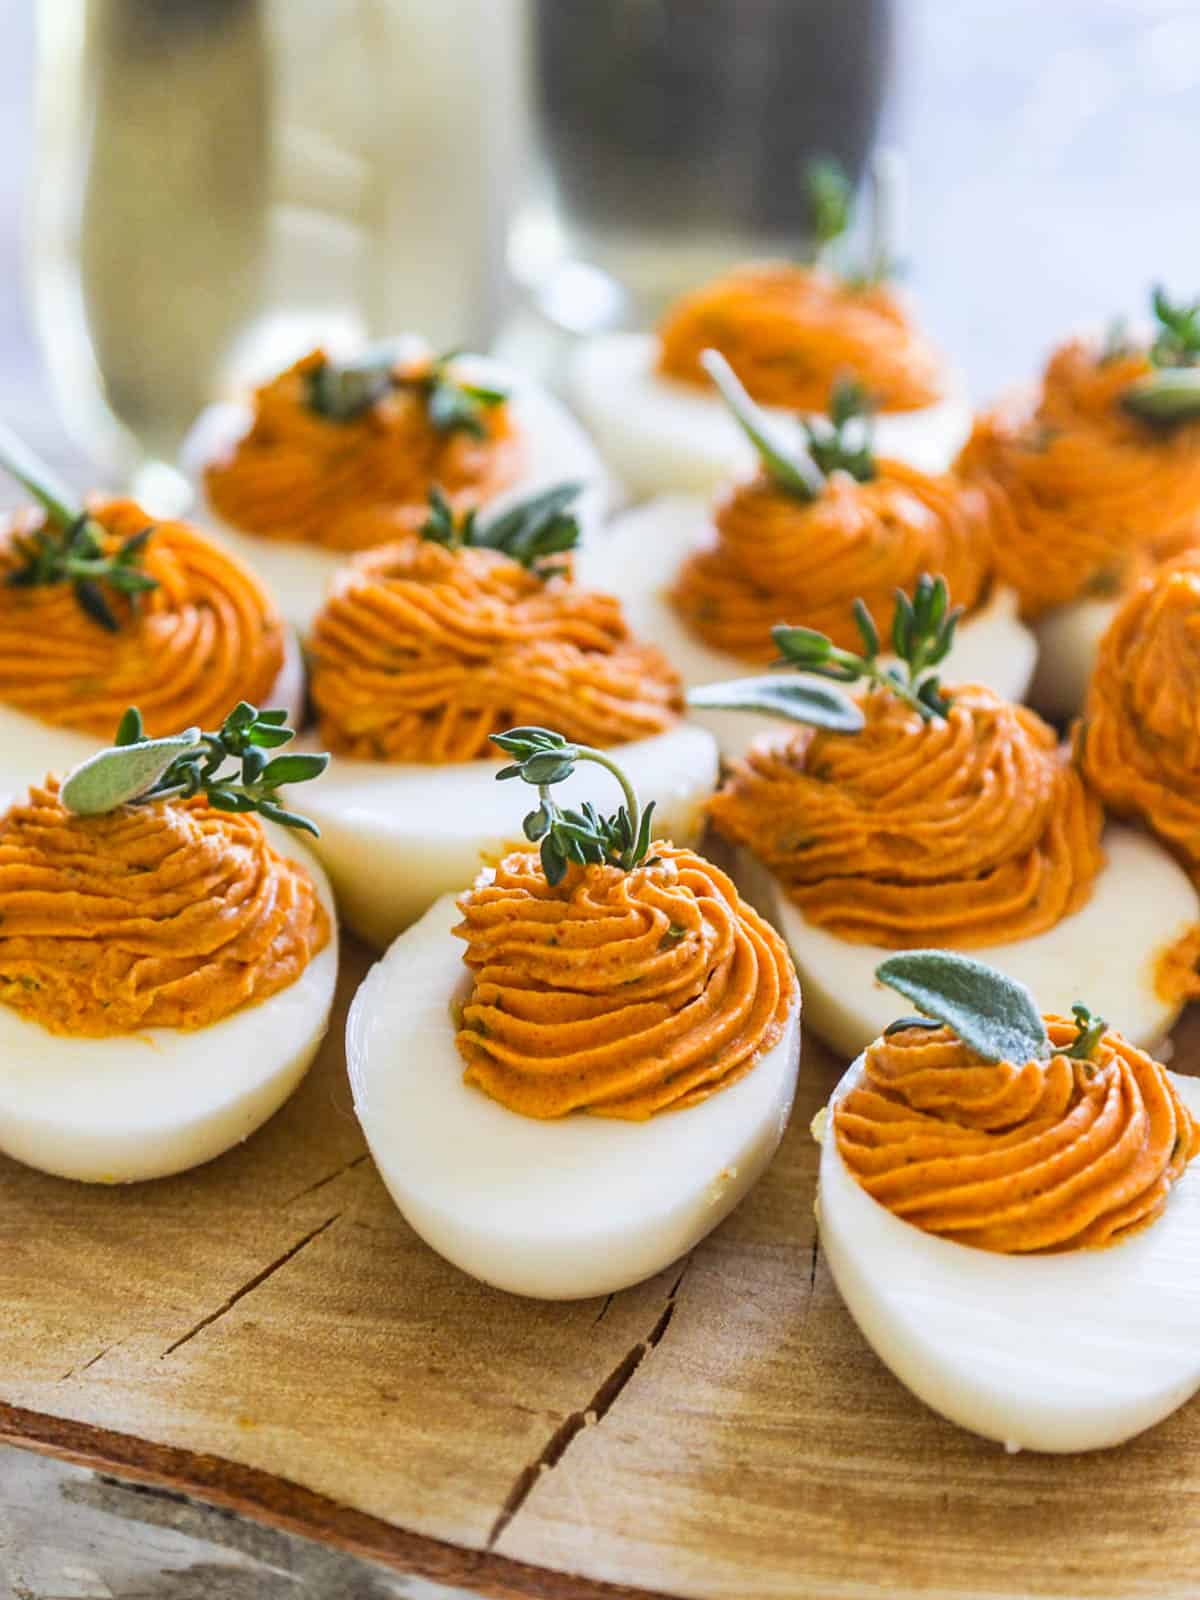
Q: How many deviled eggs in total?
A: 11